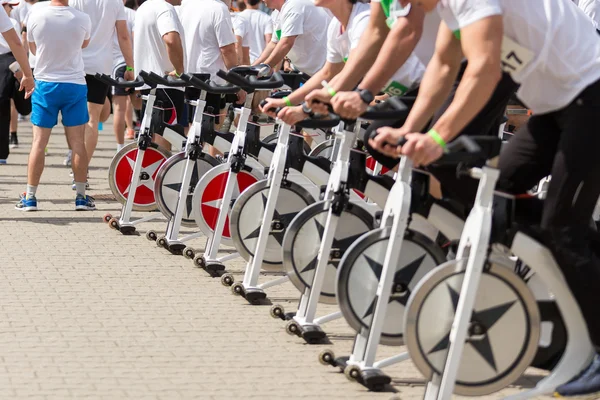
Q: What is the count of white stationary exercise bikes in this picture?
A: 7